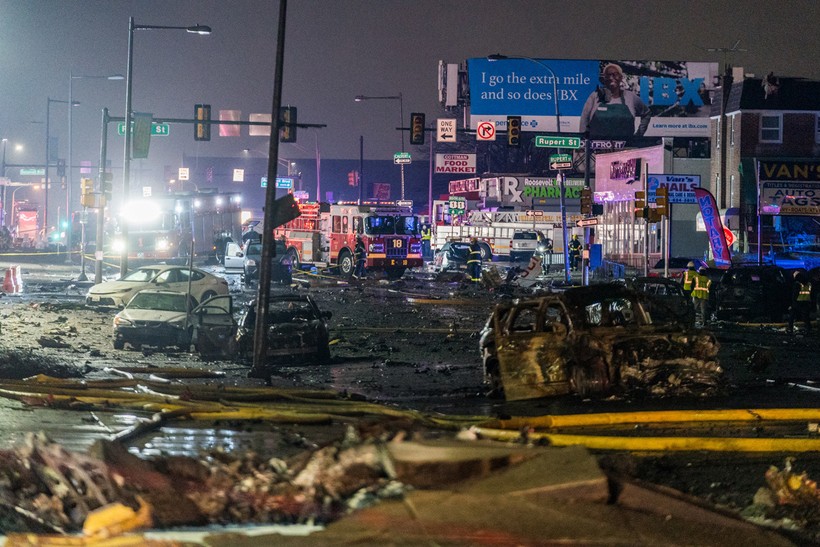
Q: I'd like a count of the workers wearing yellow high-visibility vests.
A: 4